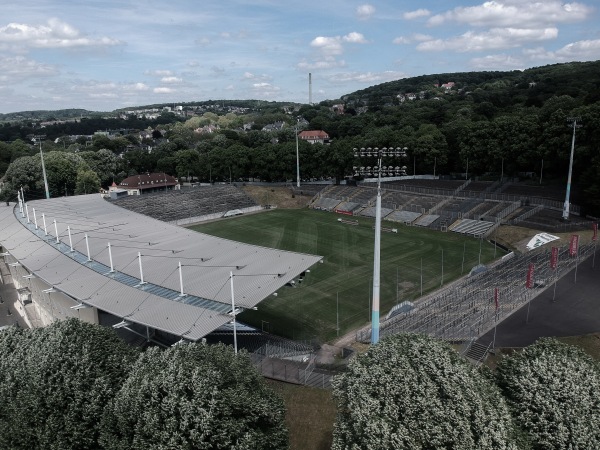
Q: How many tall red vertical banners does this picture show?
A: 5